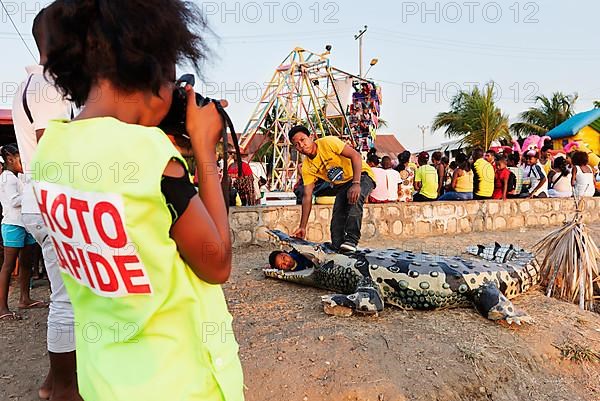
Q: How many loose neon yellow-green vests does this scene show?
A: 1